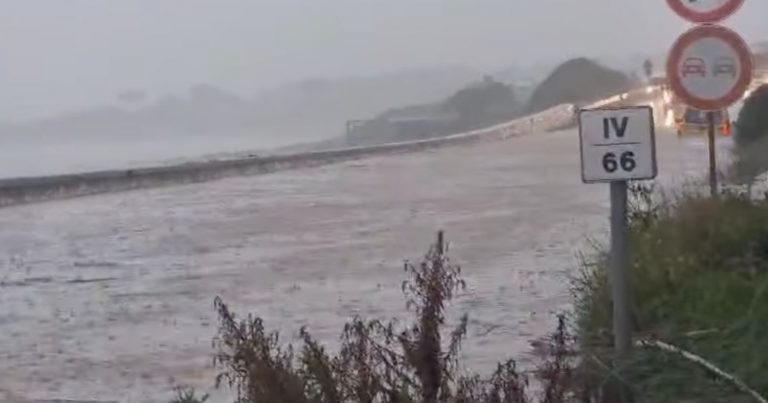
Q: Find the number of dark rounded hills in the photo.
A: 2